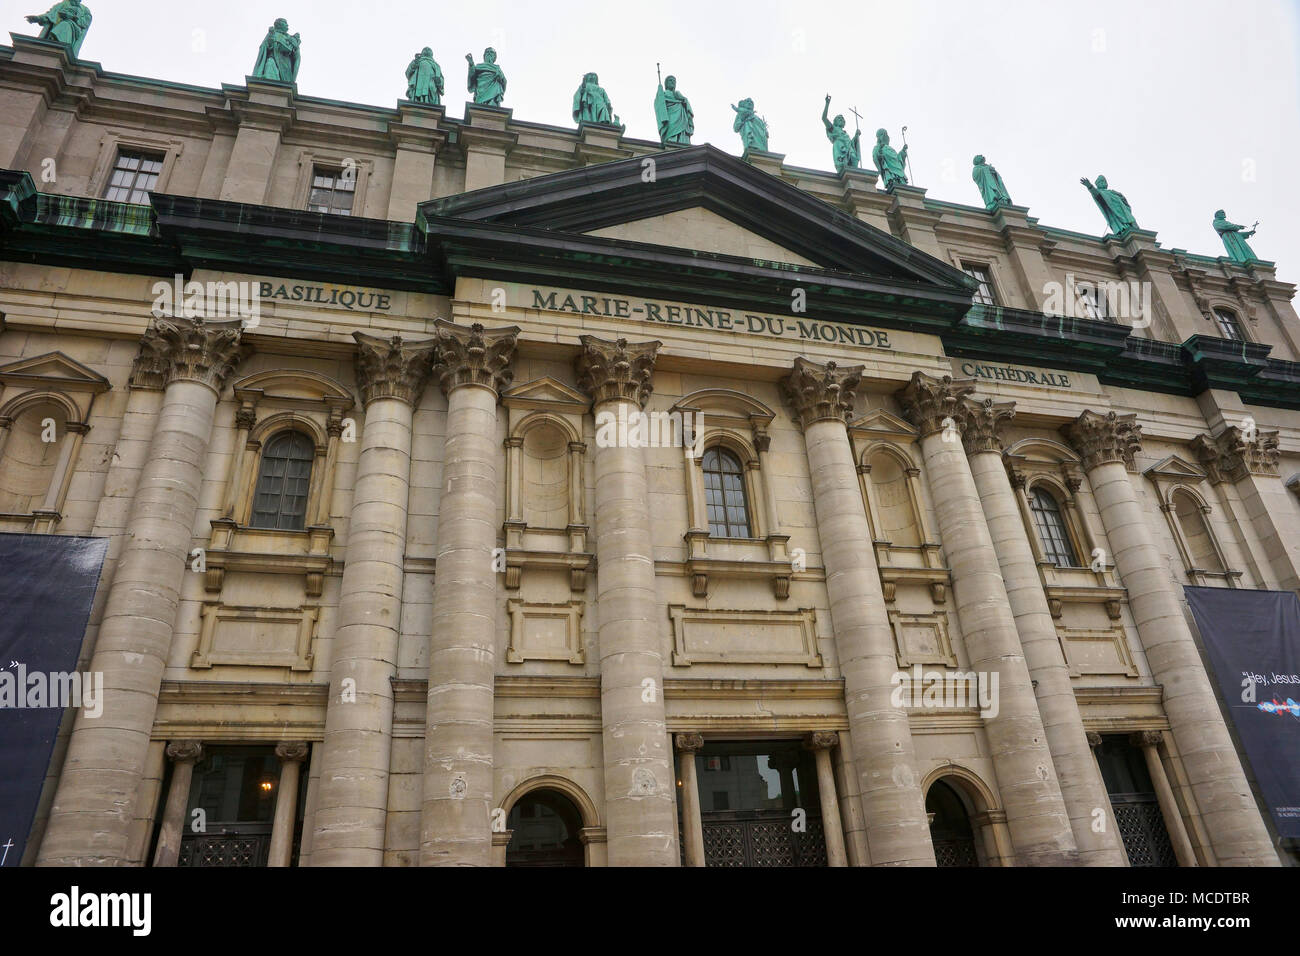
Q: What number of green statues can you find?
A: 12